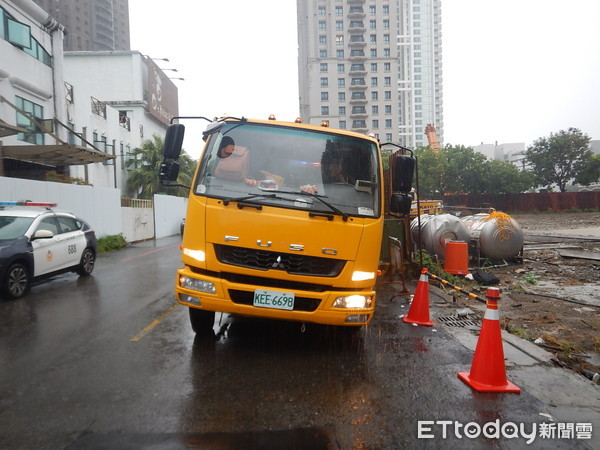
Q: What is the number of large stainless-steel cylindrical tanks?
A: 2